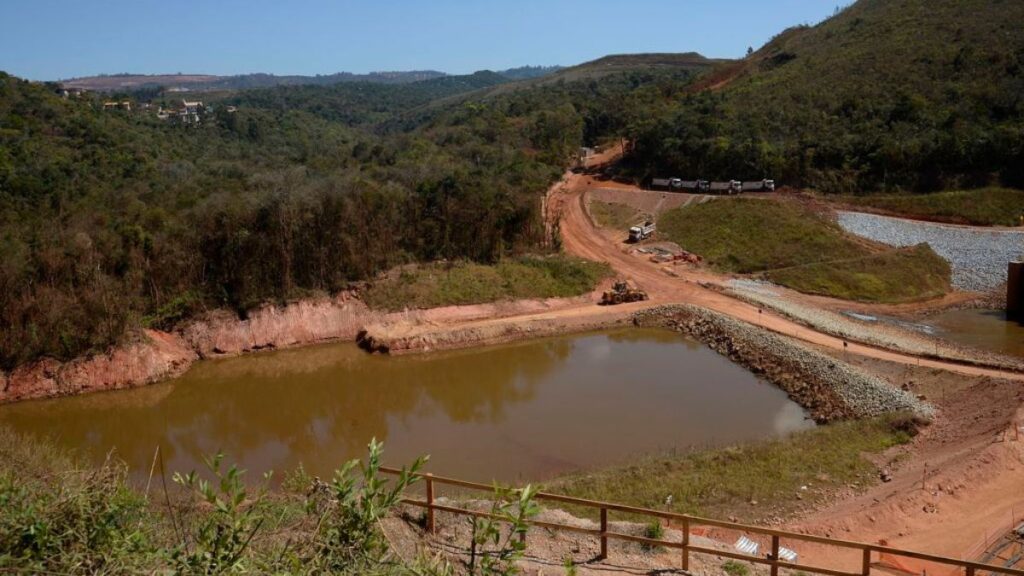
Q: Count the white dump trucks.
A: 5